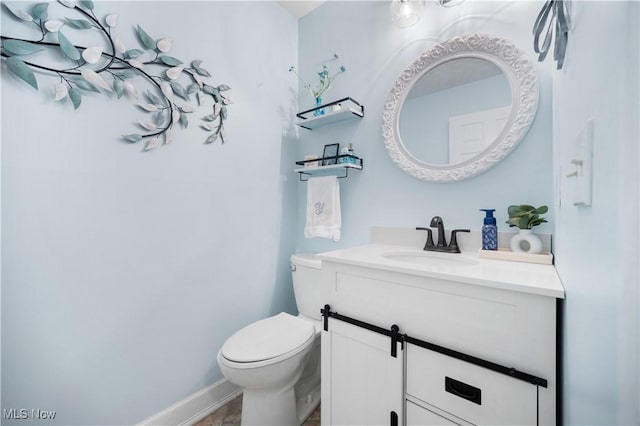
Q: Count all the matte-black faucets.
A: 1